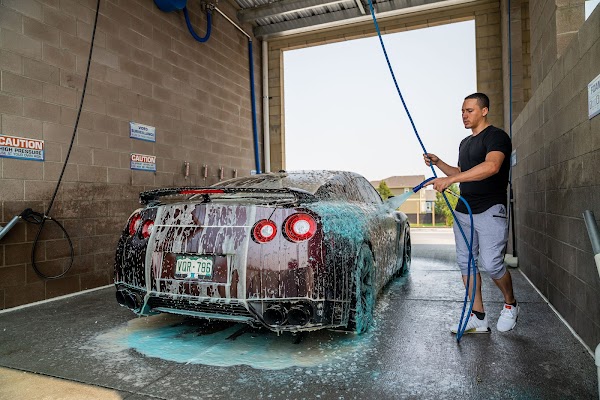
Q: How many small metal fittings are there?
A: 4